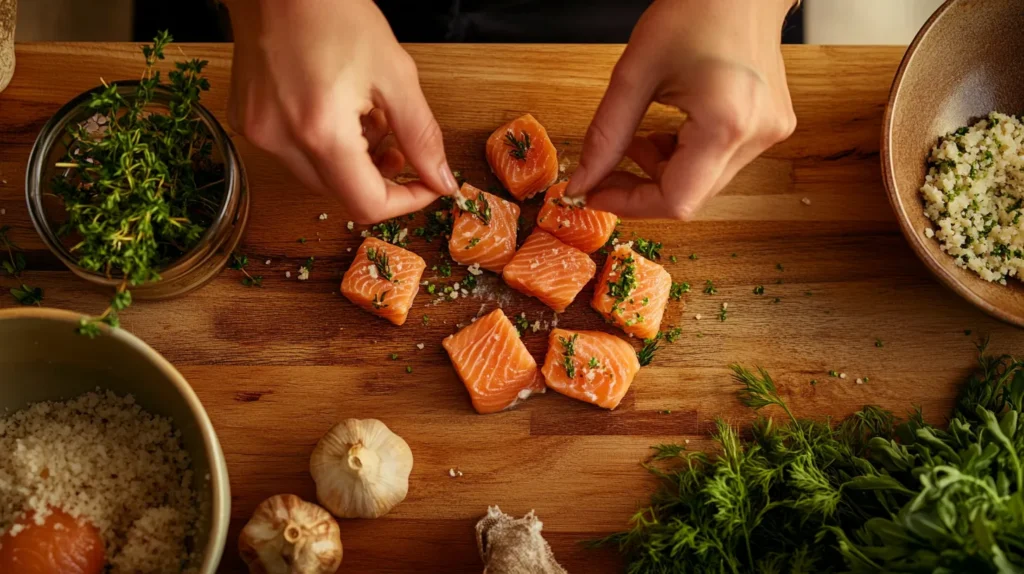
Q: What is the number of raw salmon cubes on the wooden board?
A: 8